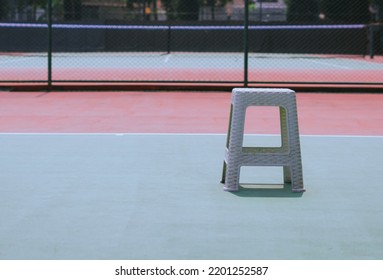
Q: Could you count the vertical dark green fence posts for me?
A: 2